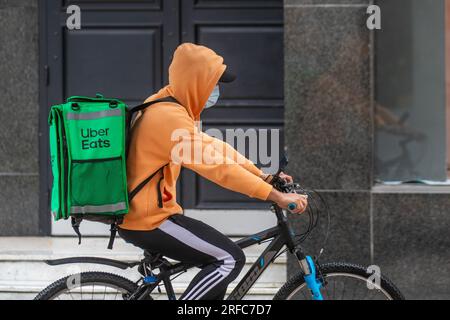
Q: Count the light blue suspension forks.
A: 1